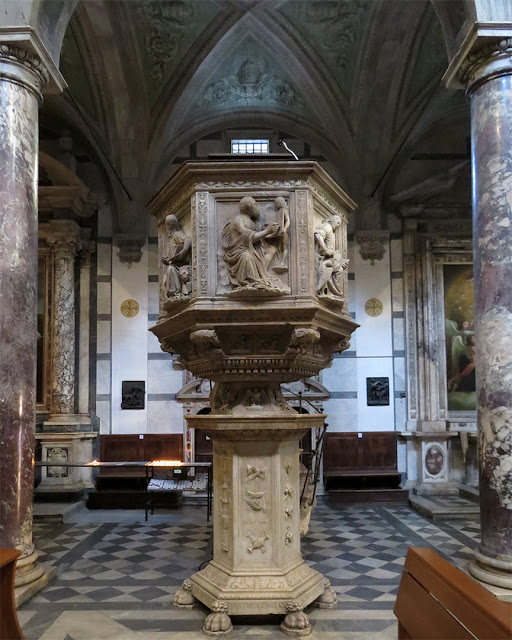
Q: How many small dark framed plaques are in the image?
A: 2